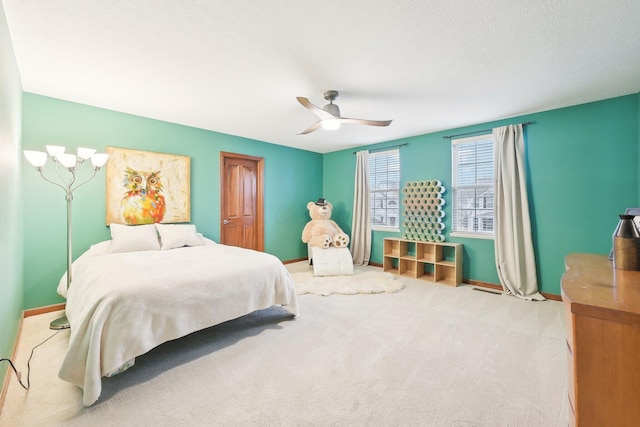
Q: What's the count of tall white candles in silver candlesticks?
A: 0